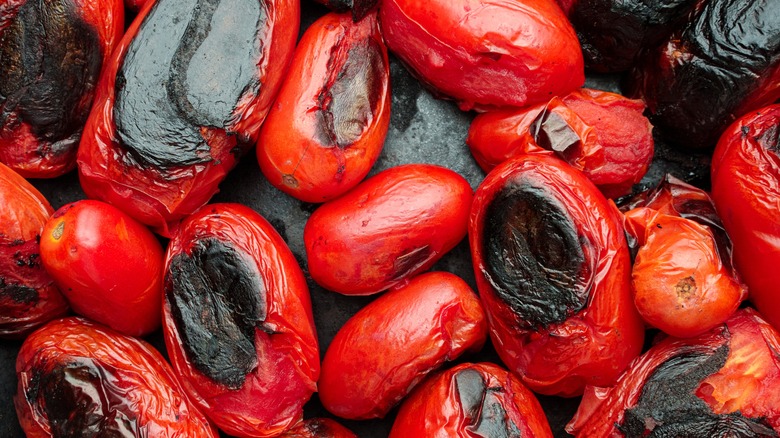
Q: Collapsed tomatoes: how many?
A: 2